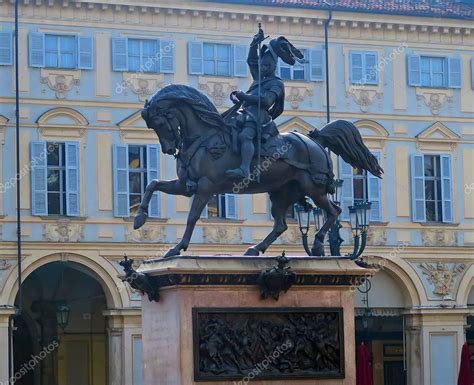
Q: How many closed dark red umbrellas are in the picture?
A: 2